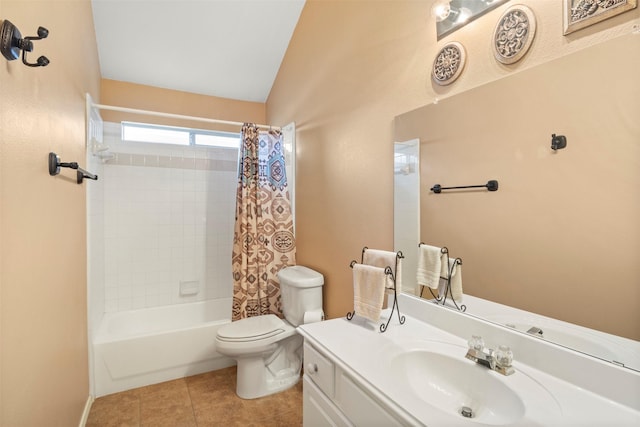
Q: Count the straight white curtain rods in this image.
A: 1